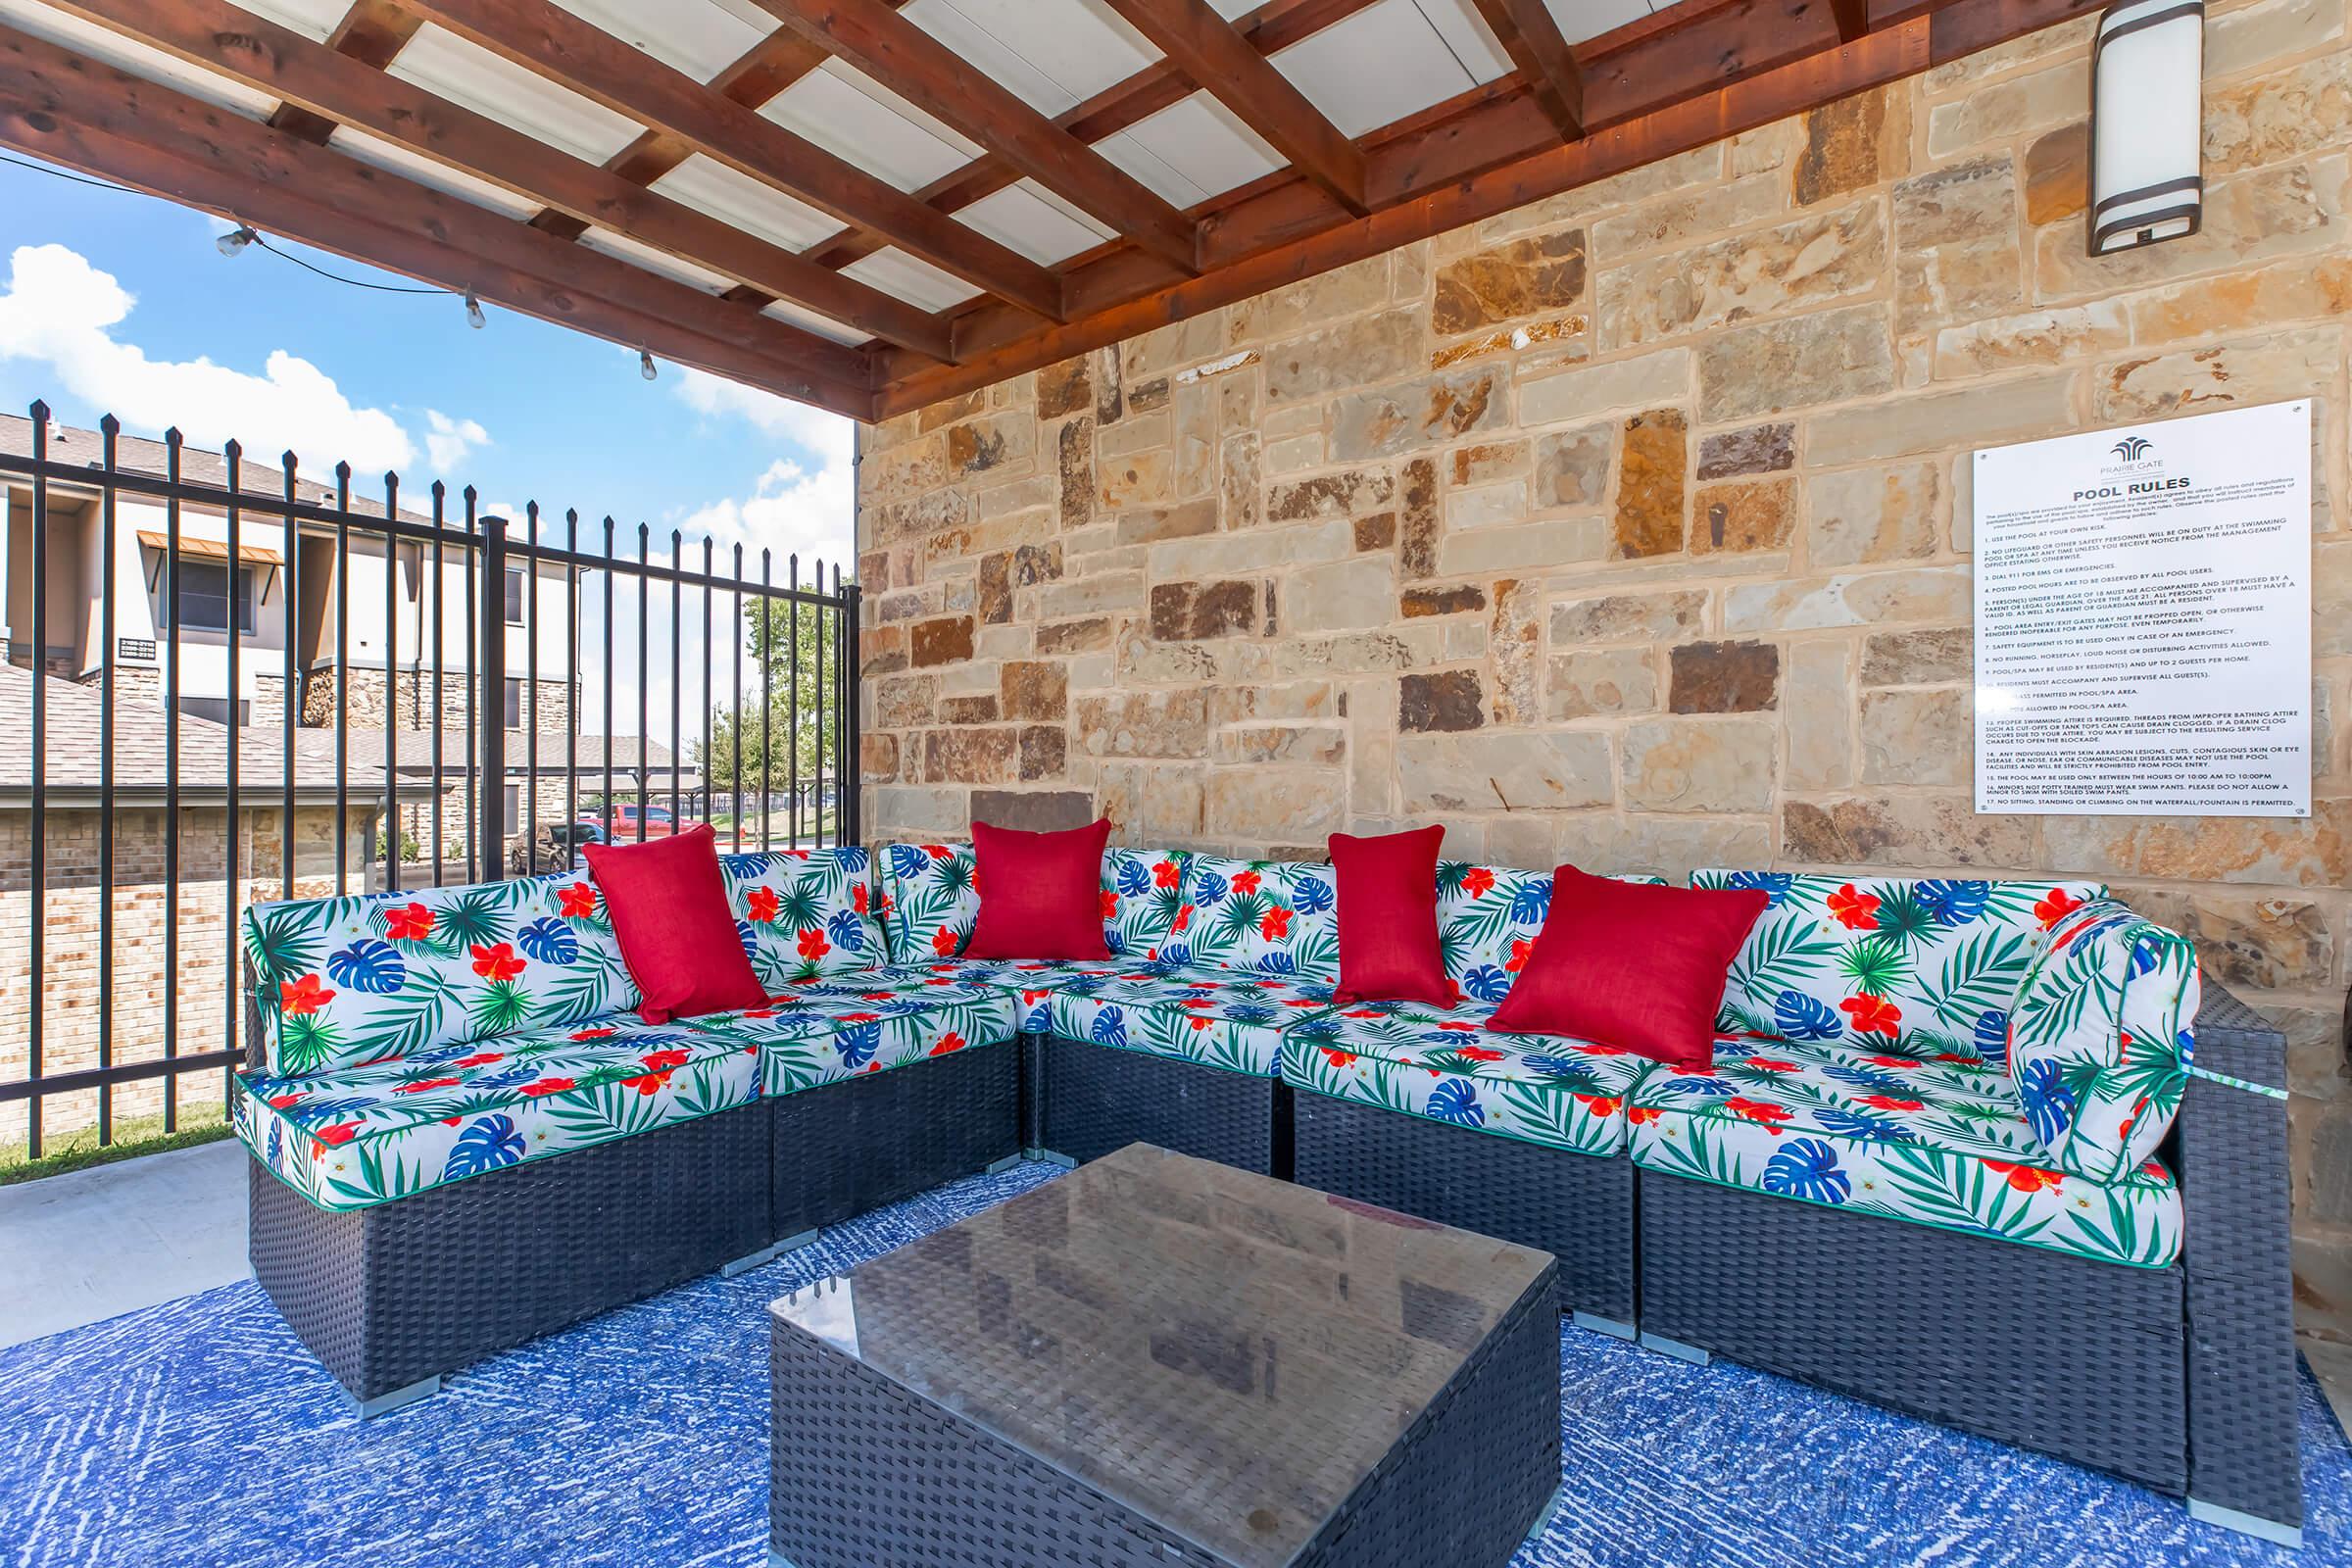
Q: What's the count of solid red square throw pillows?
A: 4